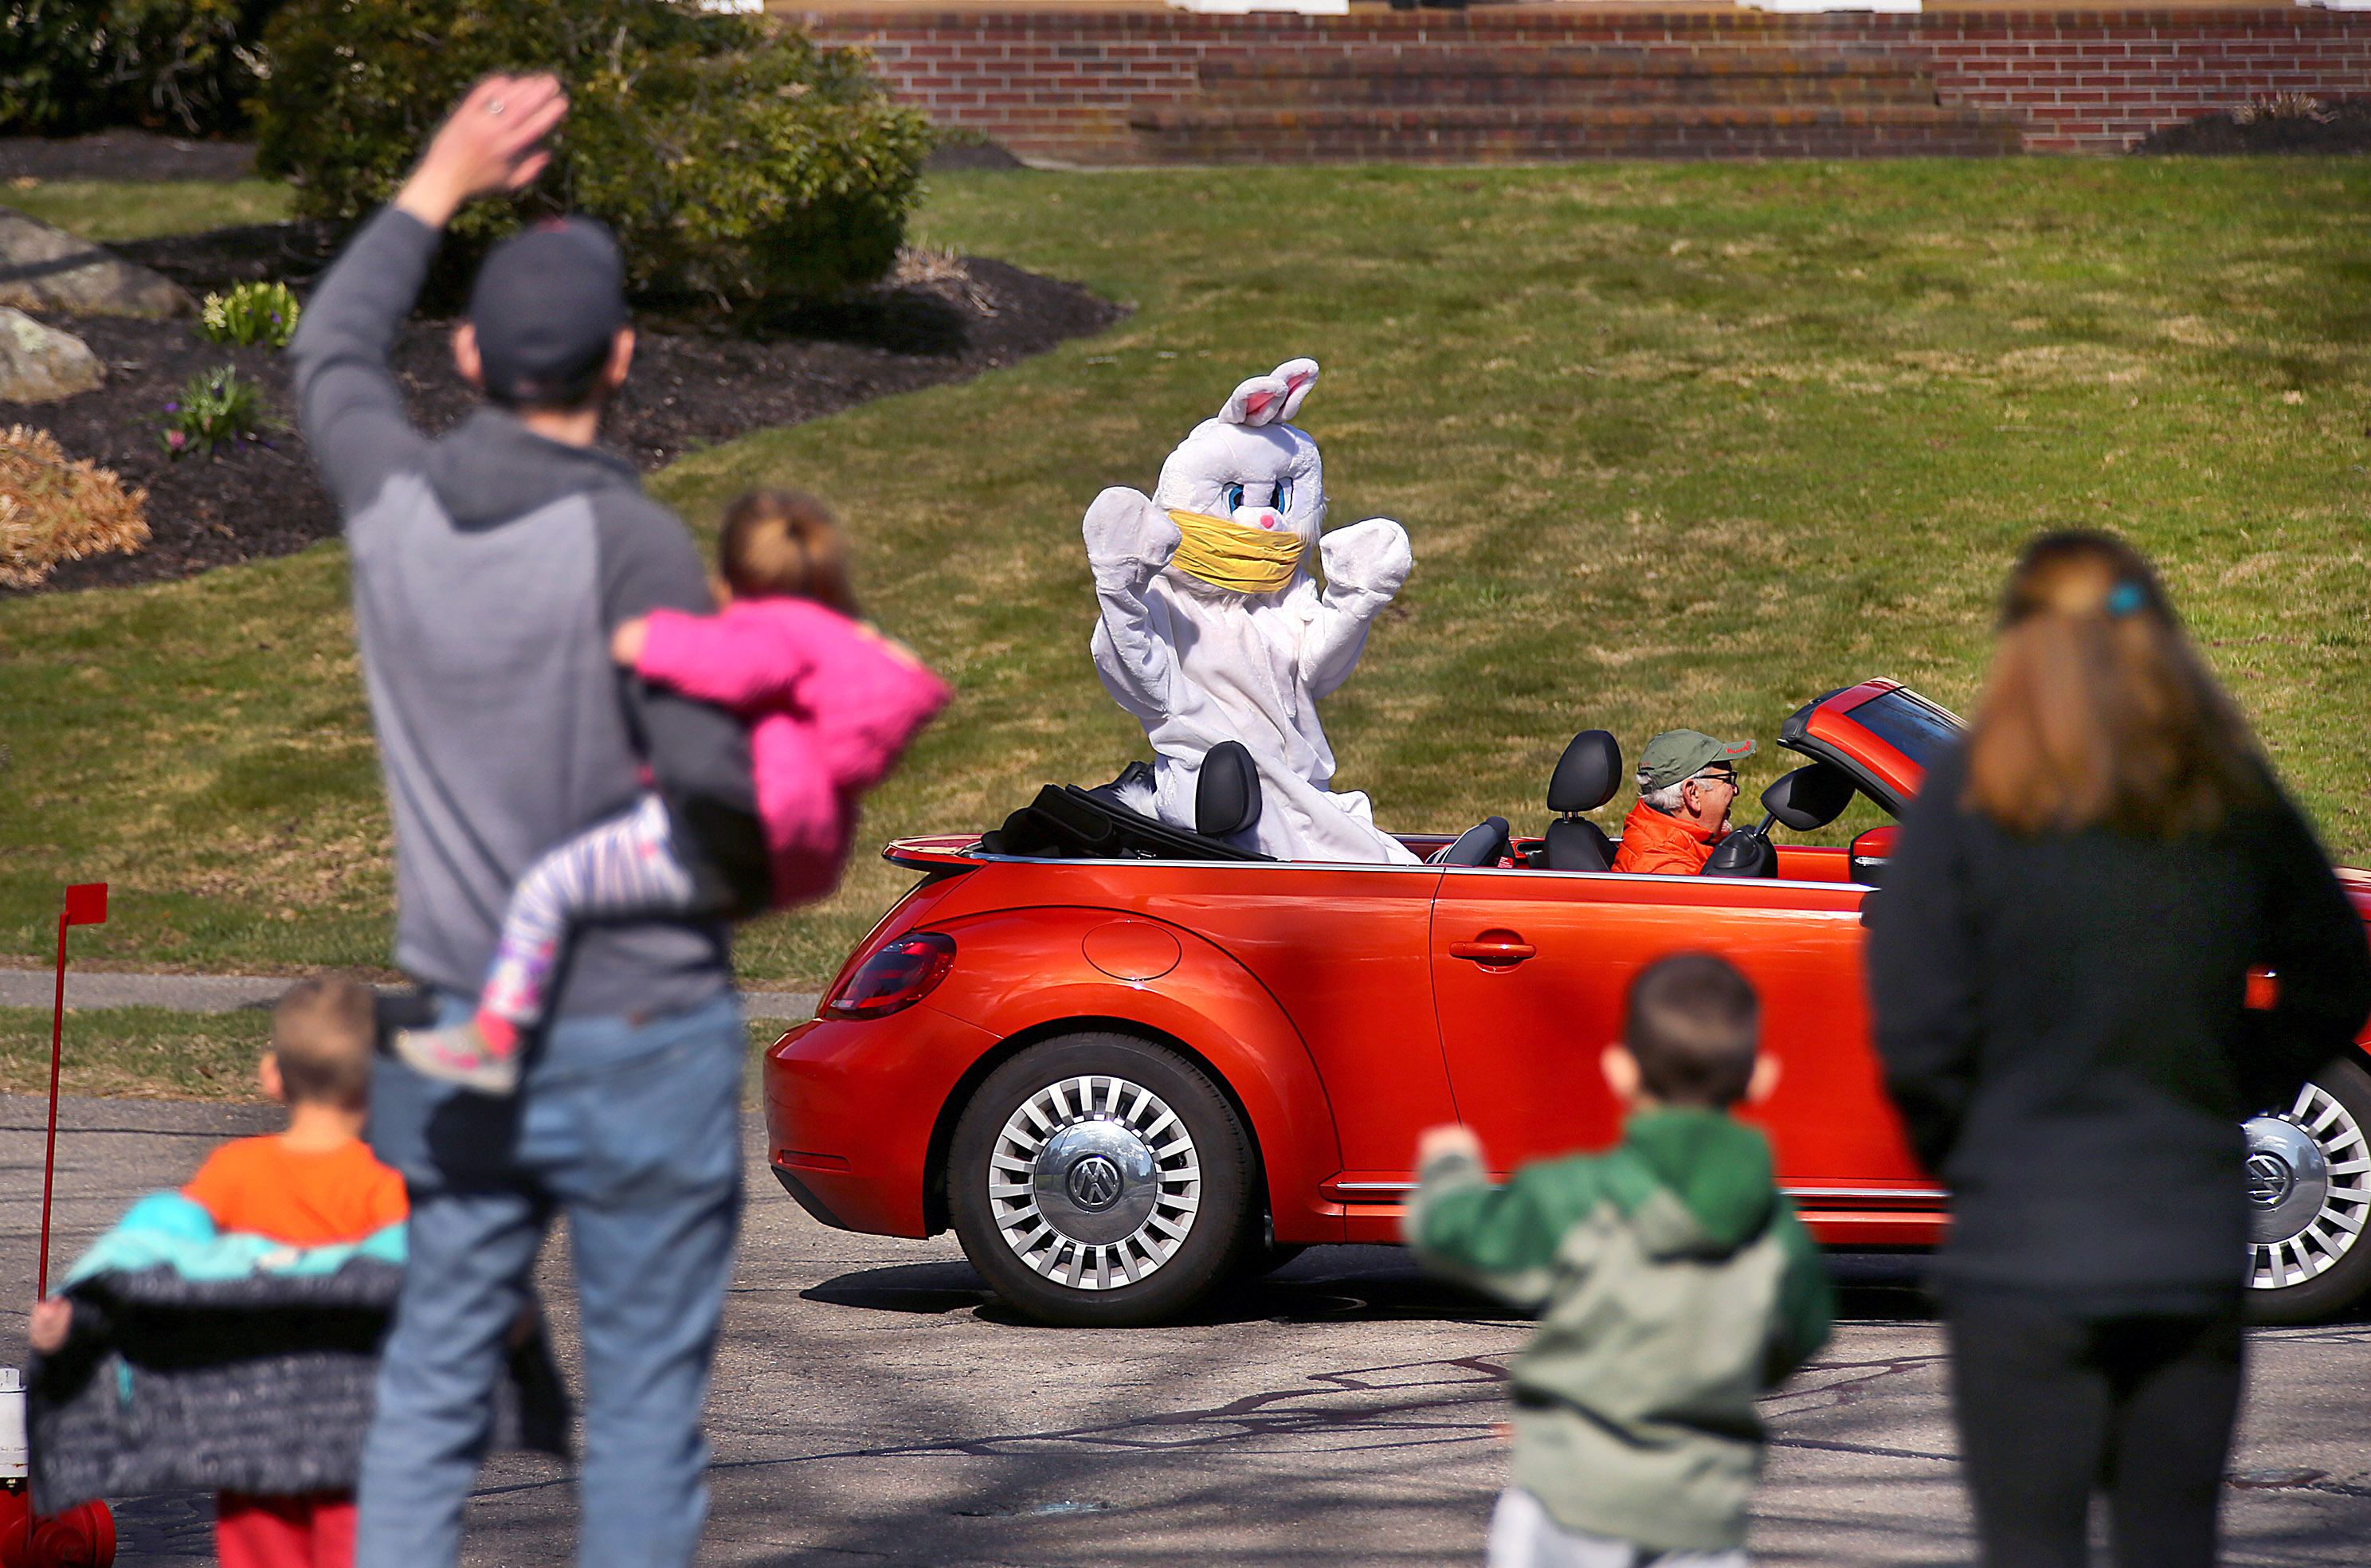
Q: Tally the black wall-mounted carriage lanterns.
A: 0